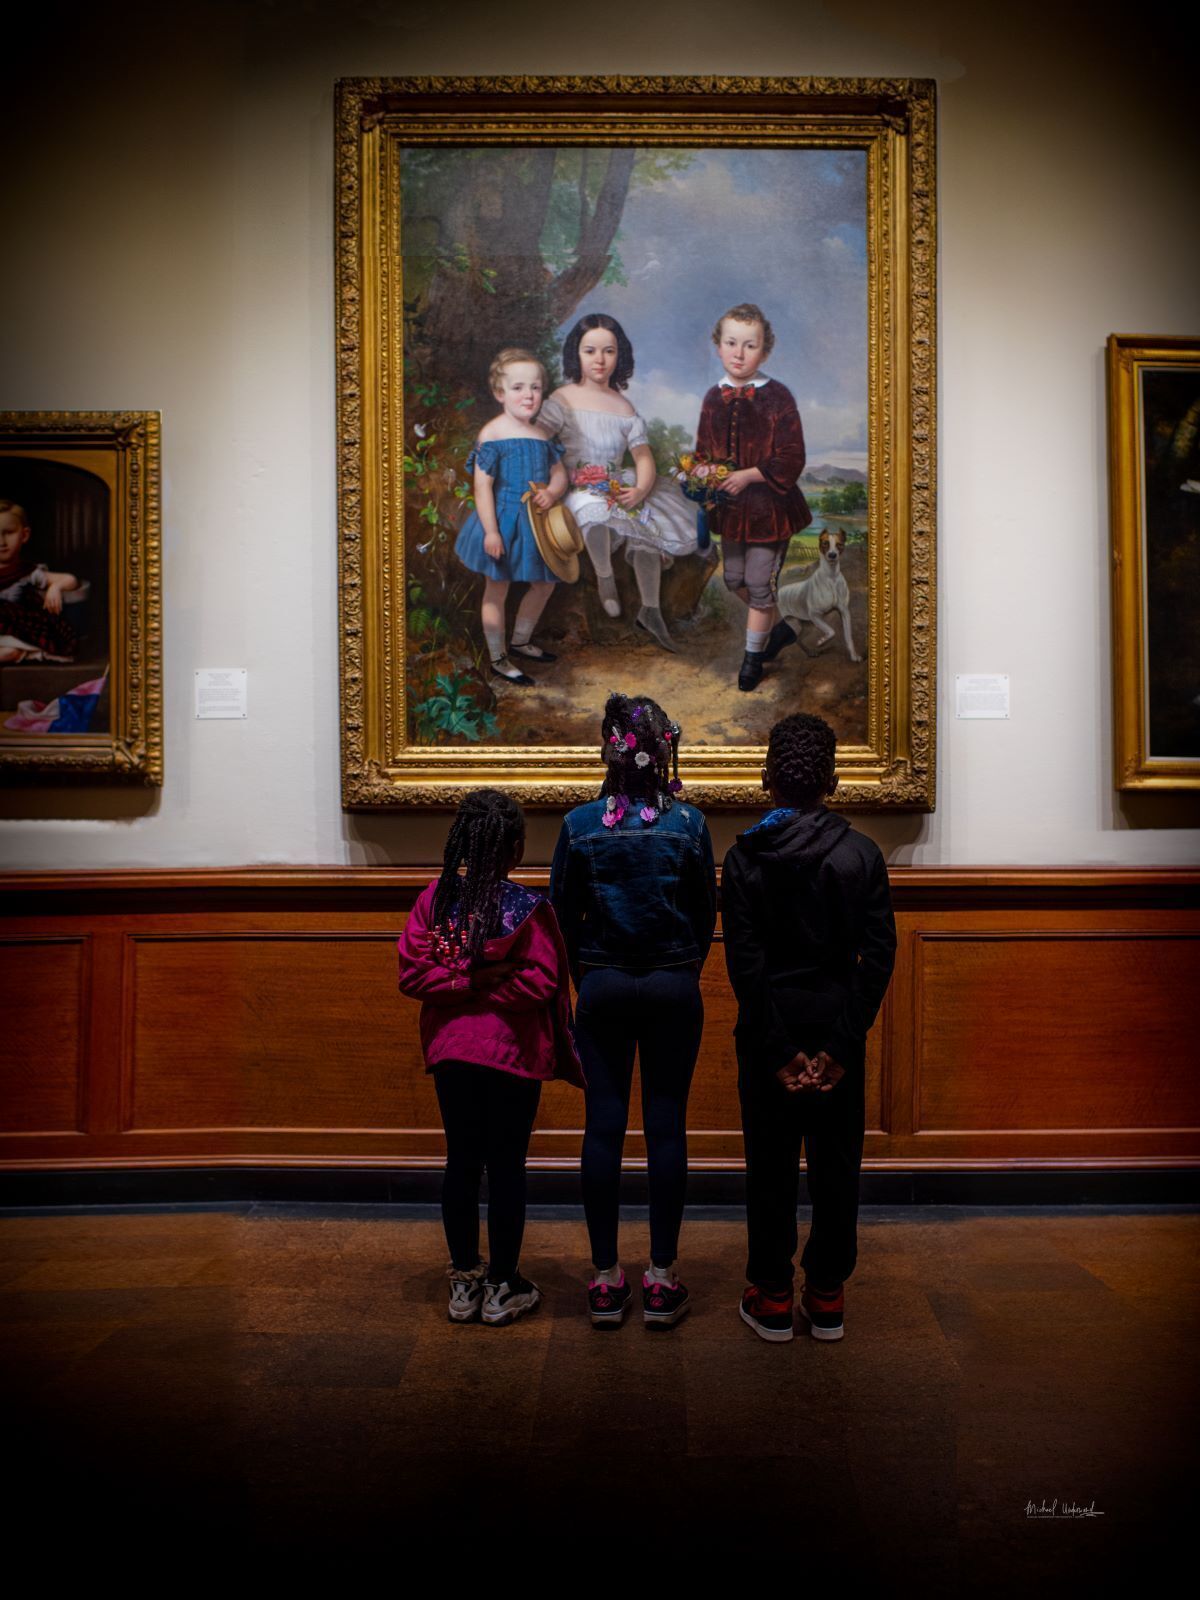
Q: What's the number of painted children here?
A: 4